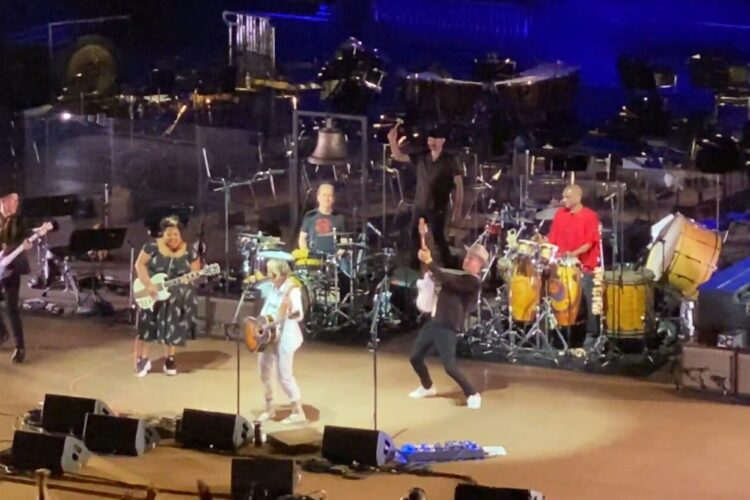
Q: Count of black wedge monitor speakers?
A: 7